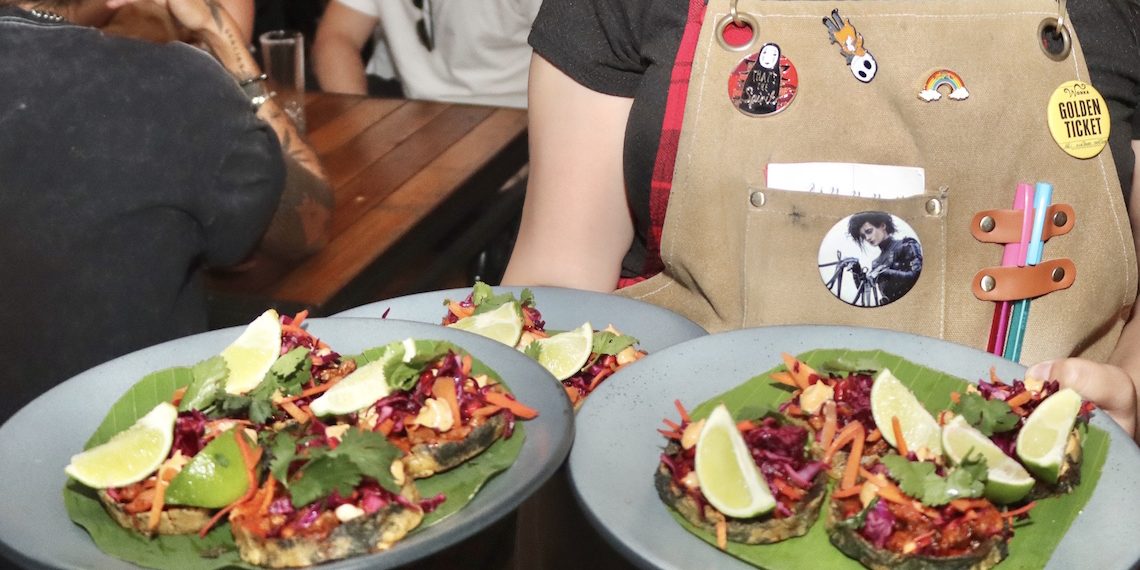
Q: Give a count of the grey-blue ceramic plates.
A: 3